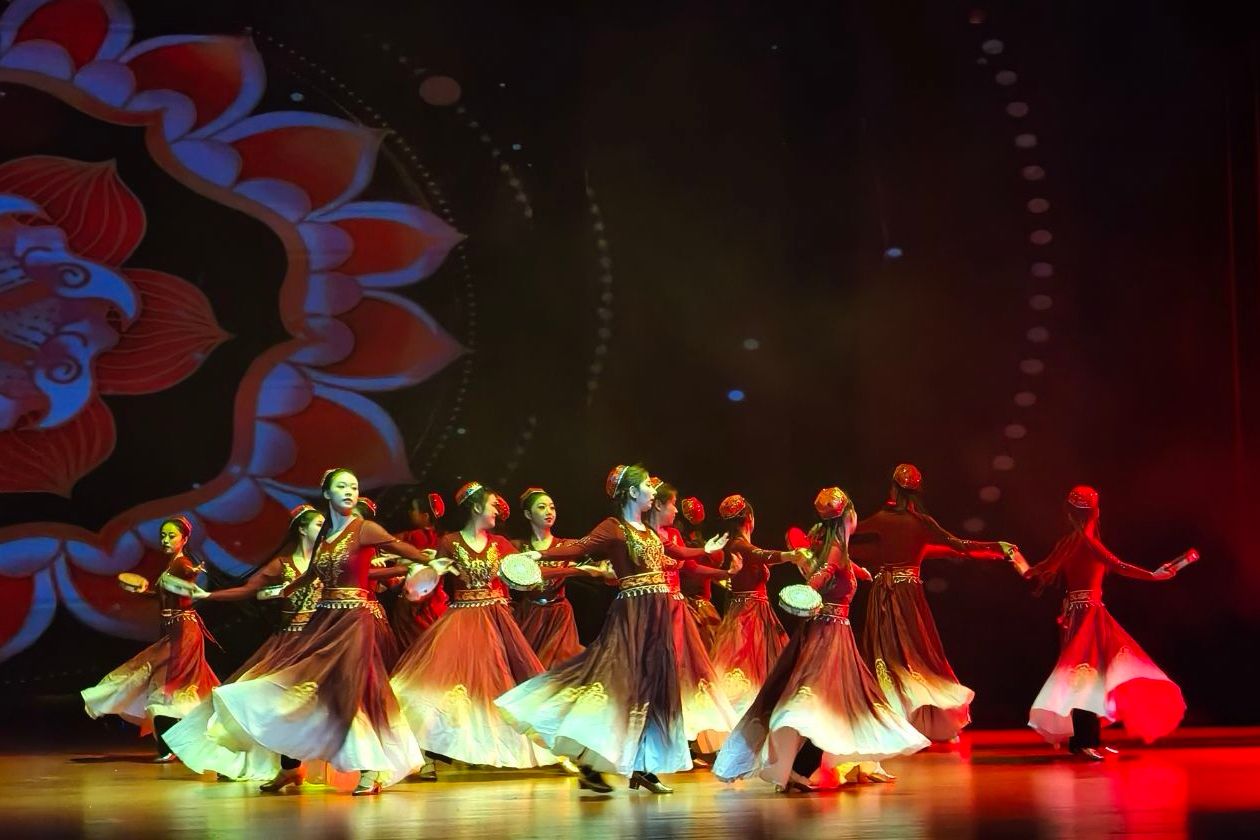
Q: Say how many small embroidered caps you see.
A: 15